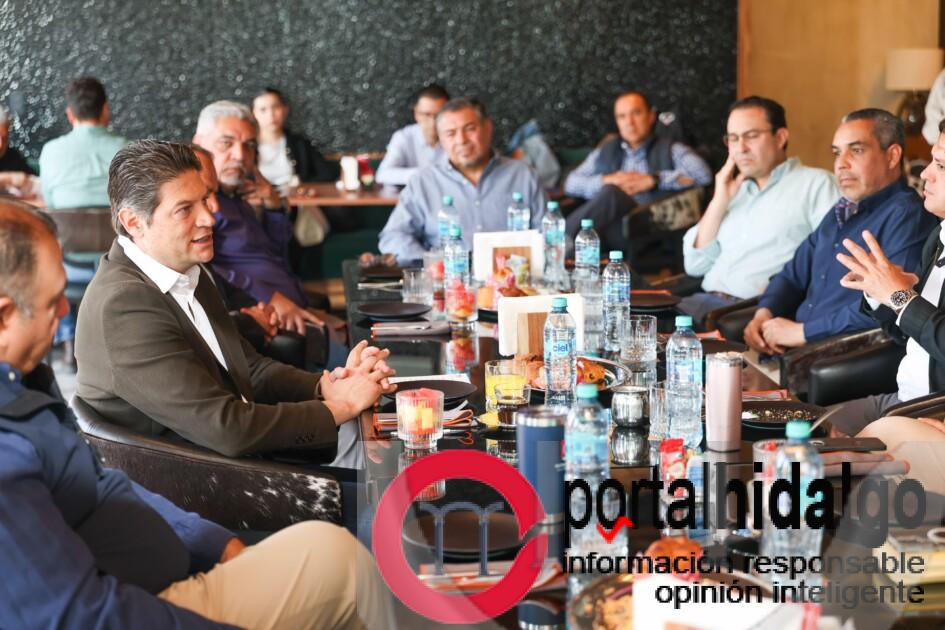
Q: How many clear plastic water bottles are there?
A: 10